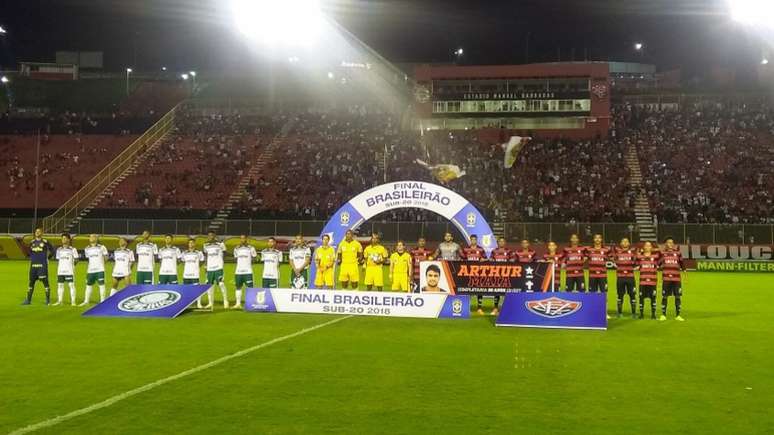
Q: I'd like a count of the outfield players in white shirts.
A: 10